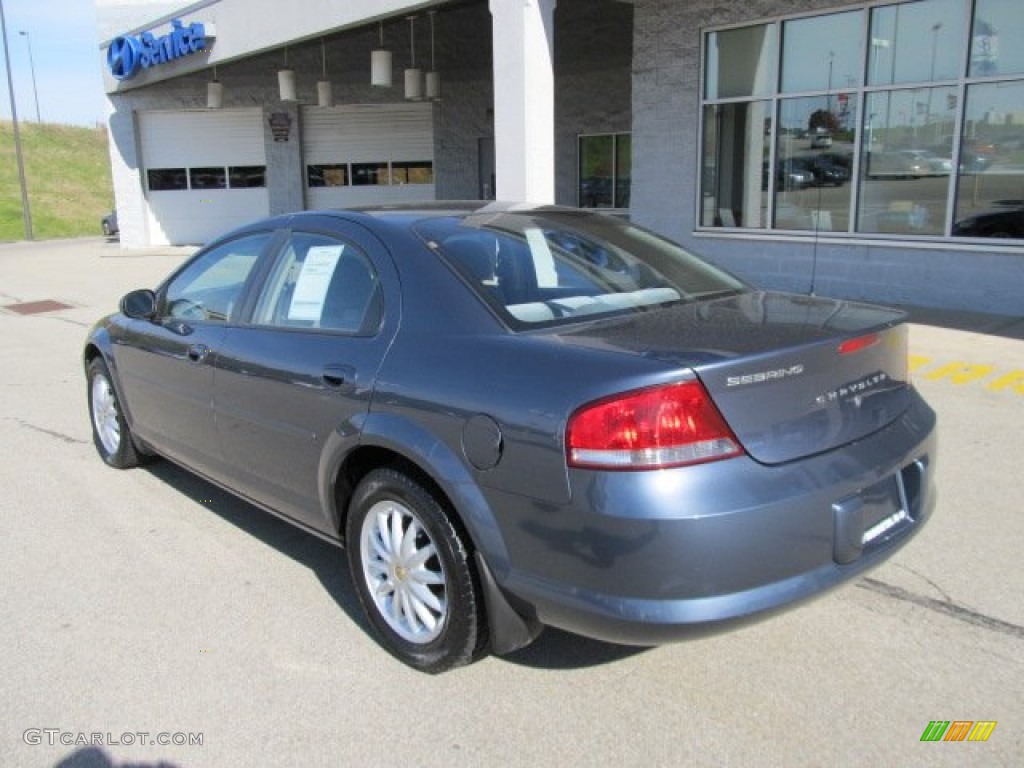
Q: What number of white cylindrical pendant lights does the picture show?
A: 6